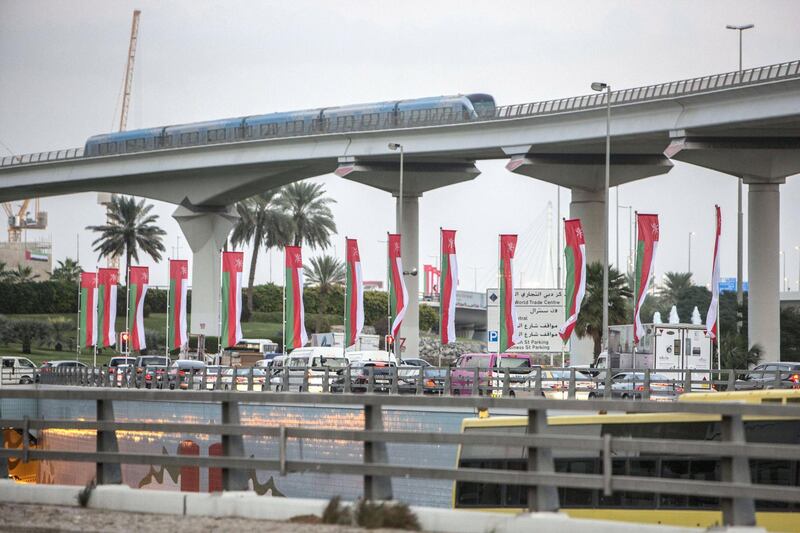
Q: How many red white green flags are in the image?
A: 13